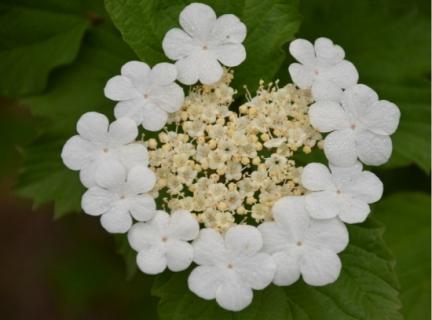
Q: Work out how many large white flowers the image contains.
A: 10